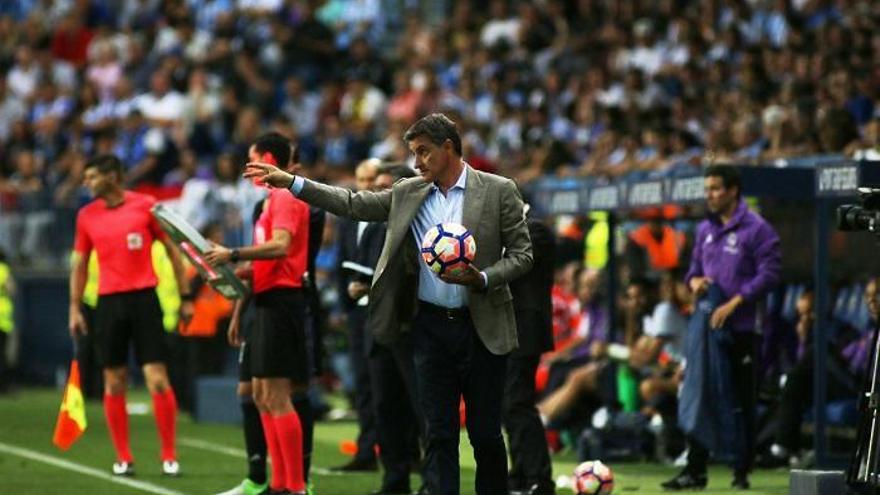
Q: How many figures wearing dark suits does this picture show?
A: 3